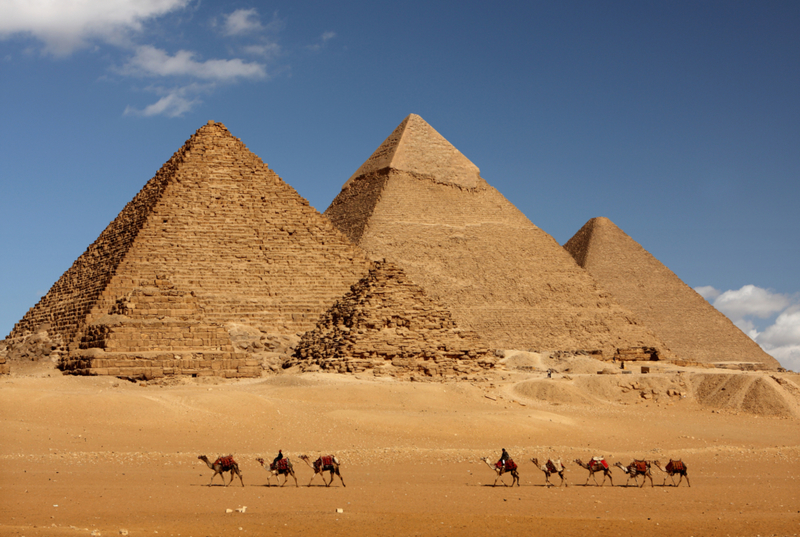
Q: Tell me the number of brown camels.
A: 8